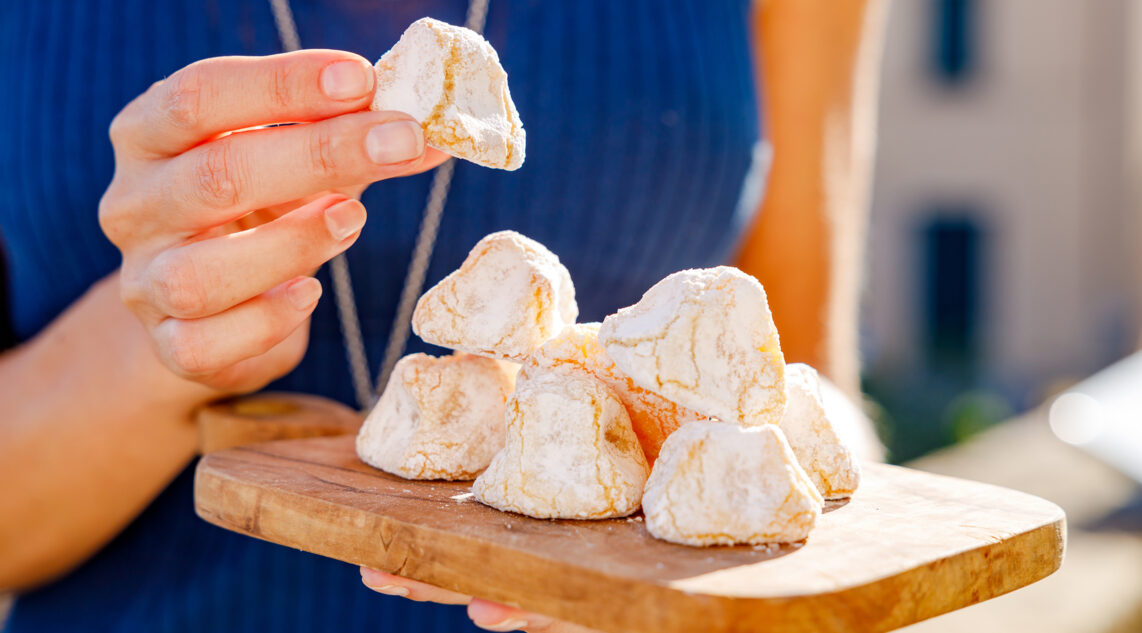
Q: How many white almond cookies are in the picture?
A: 8